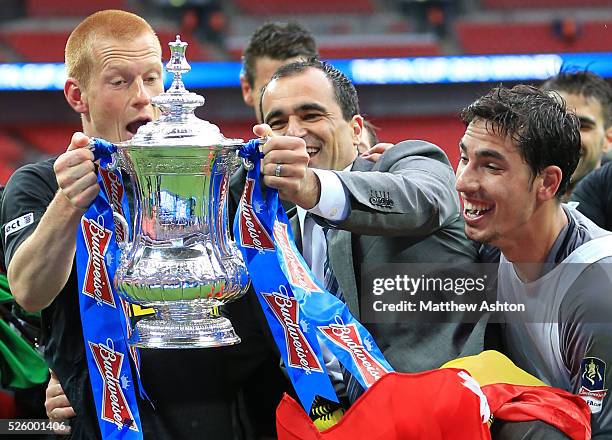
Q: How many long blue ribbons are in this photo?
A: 4